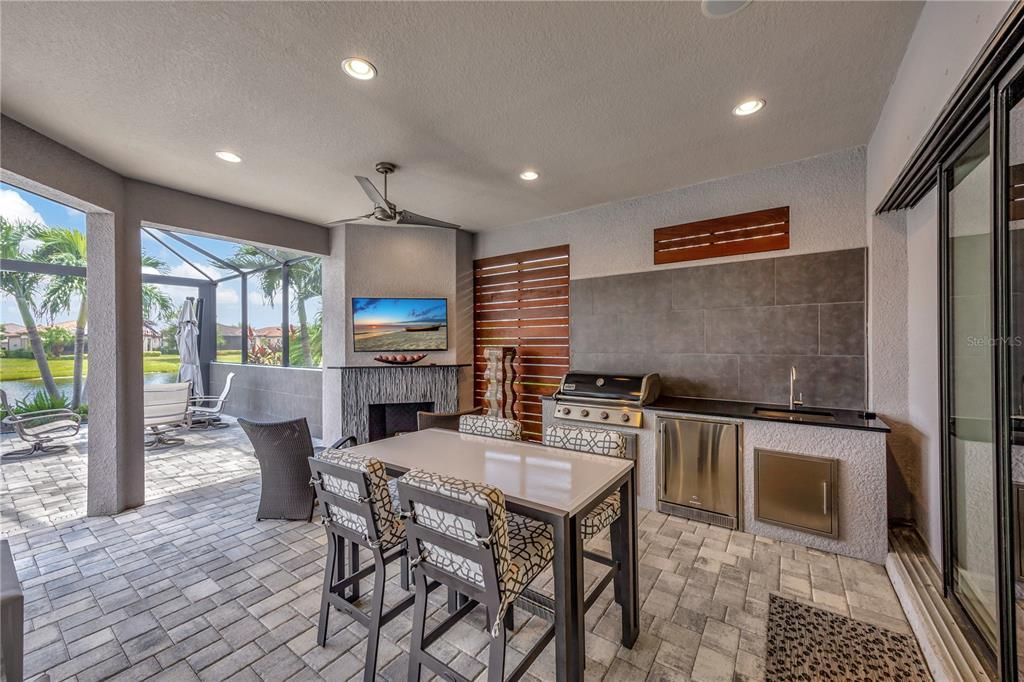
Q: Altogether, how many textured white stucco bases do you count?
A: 1